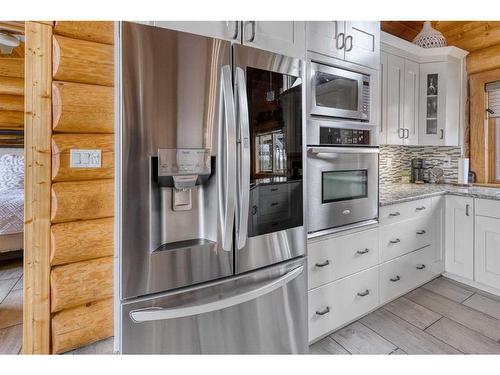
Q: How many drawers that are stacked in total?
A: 5